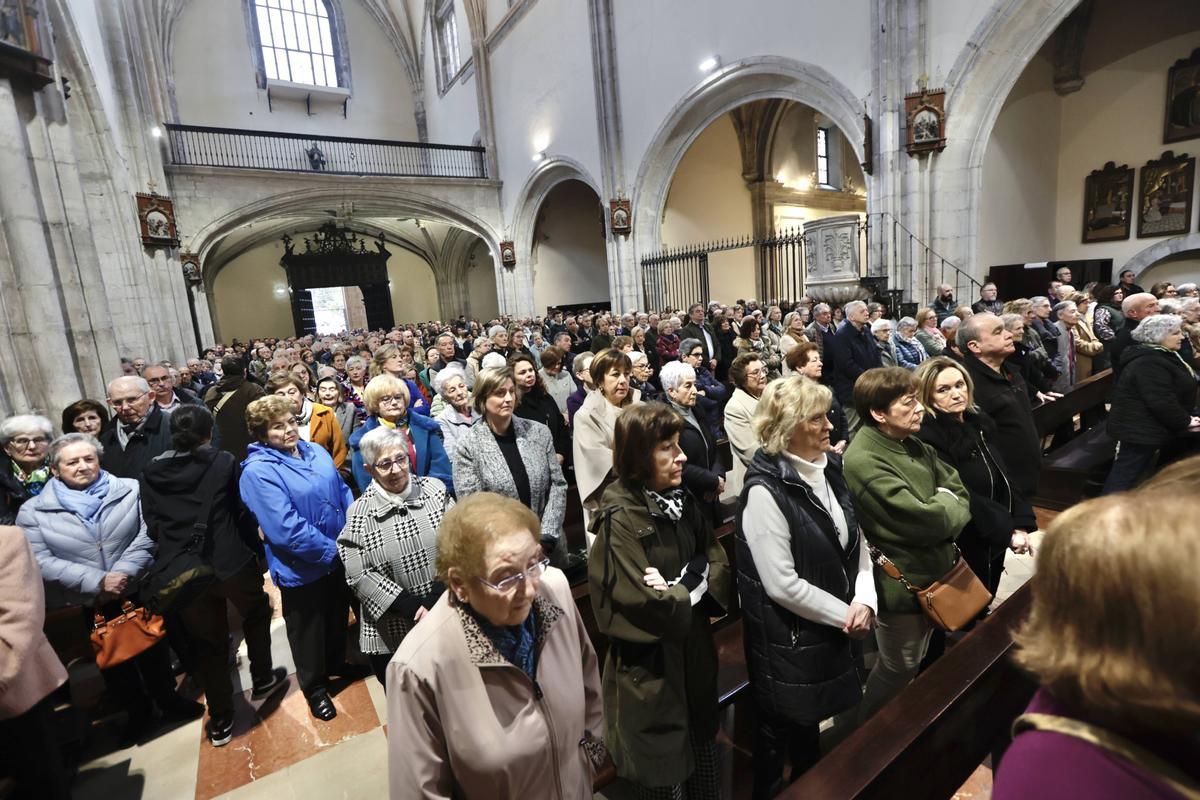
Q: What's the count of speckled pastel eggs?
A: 0